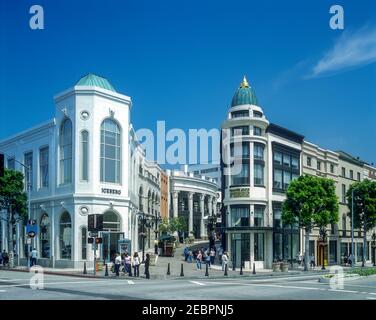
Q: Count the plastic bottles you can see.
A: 0